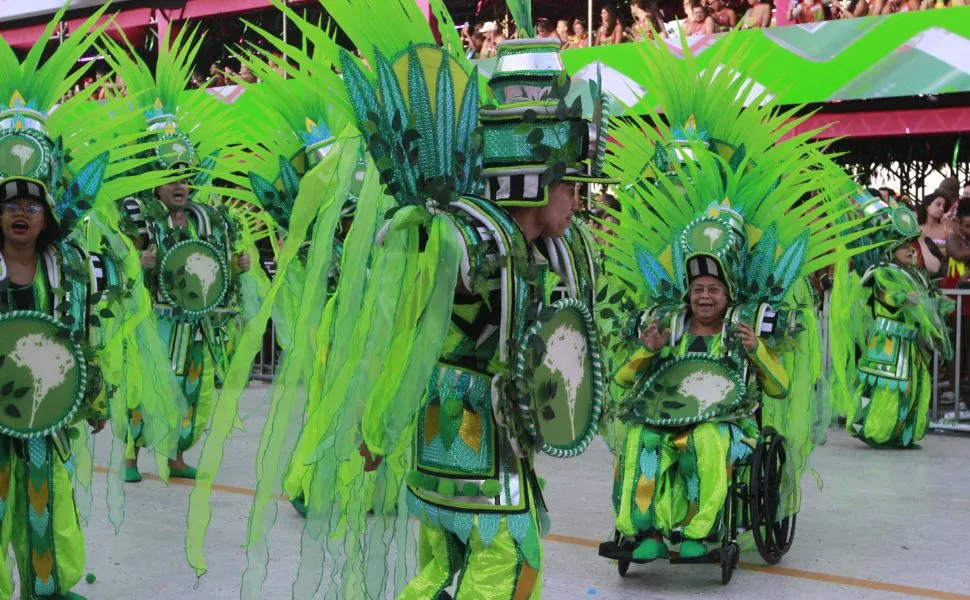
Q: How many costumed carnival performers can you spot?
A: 7